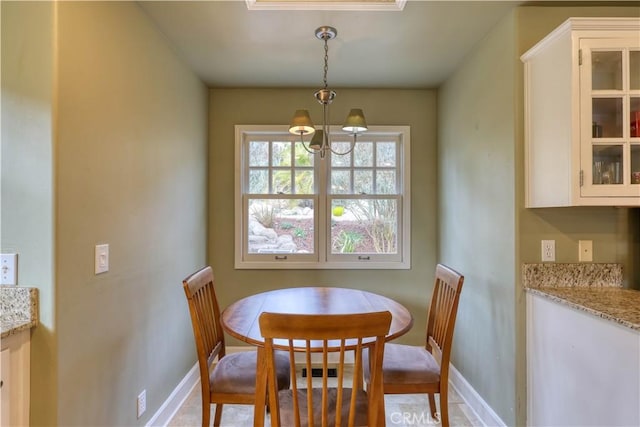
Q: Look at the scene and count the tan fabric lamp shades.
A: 3